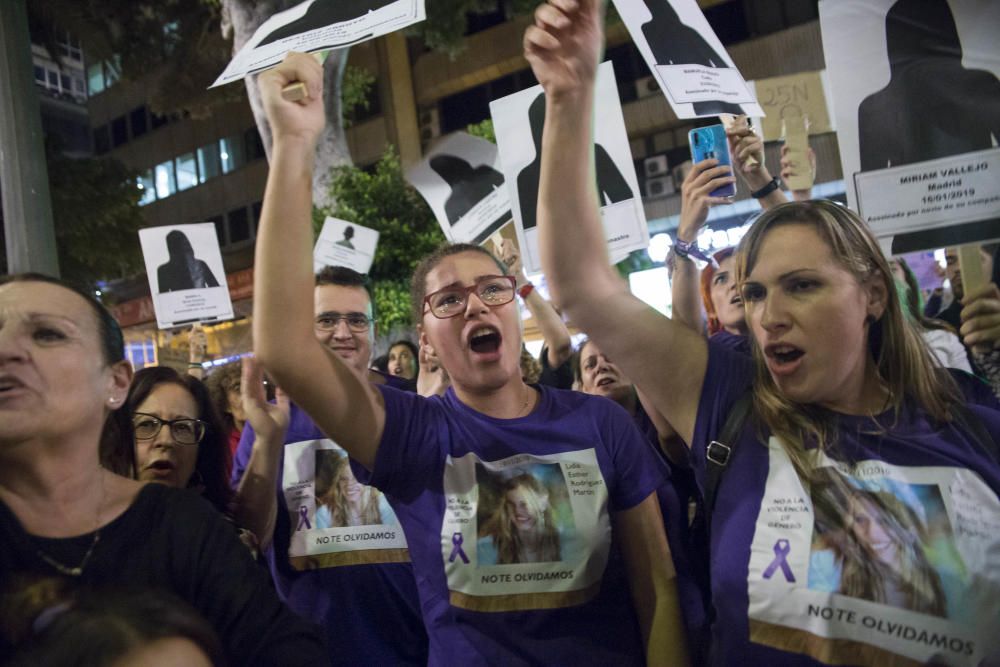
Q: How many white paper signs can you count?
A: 7